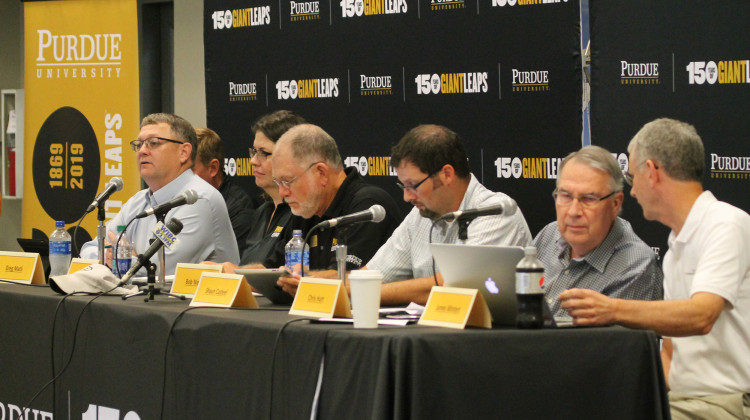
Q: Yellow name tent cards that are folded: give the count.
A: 6